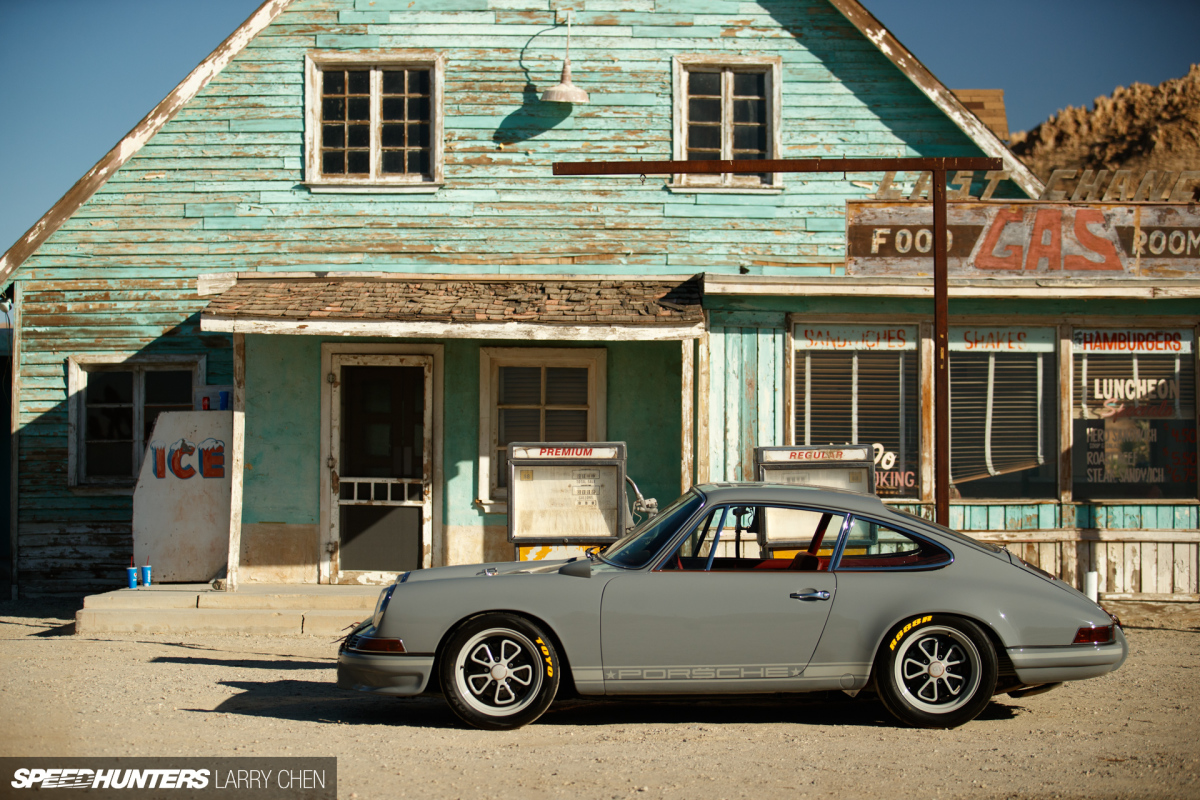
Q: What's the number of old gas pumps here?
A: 2